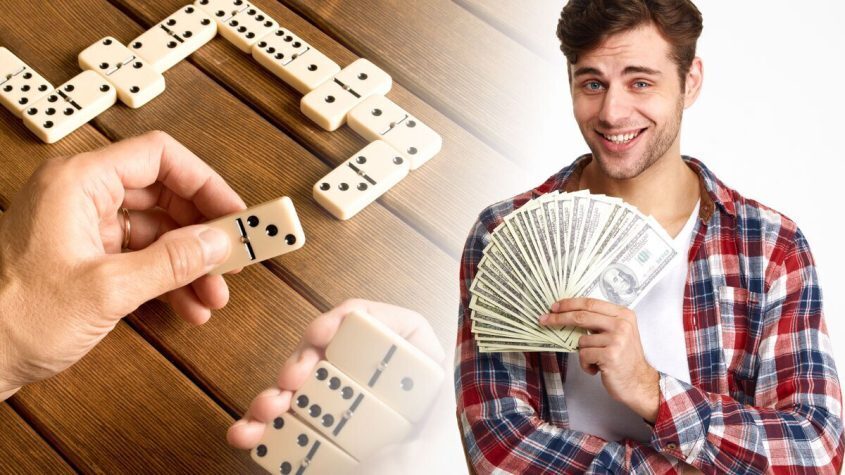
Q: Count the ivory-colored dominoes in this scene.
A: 13